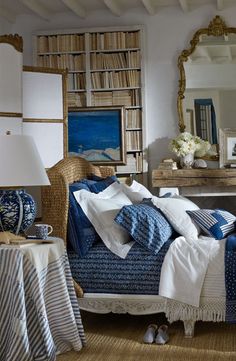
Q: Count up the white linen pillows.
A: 3